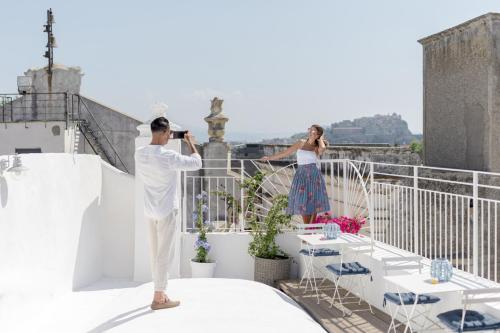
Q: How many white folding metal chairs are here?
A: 4